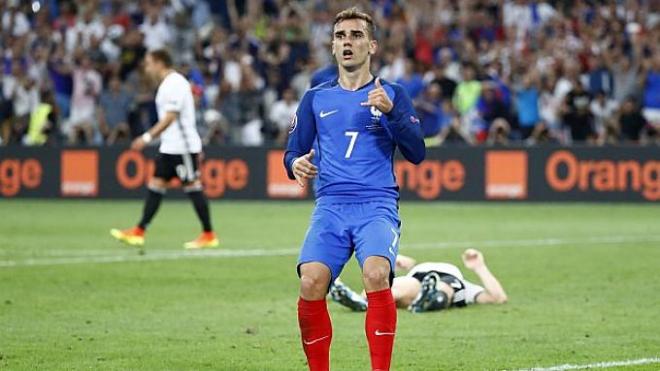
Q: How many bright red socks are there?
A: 2